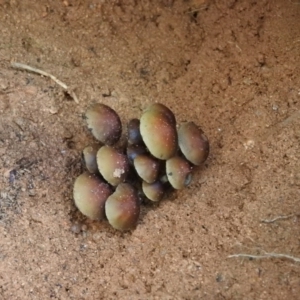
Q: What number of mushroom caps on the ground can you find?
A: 12